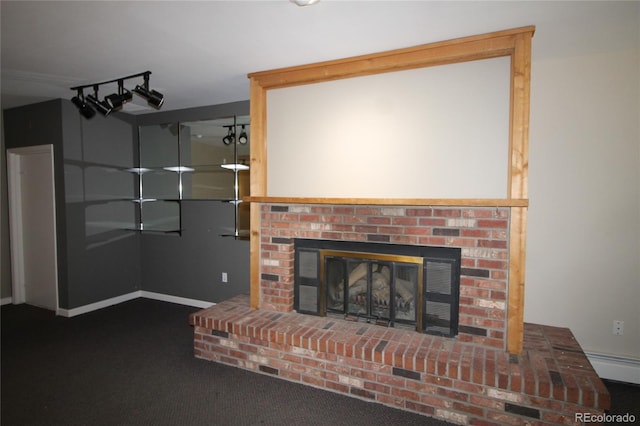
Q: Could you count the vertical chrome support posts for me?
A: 3